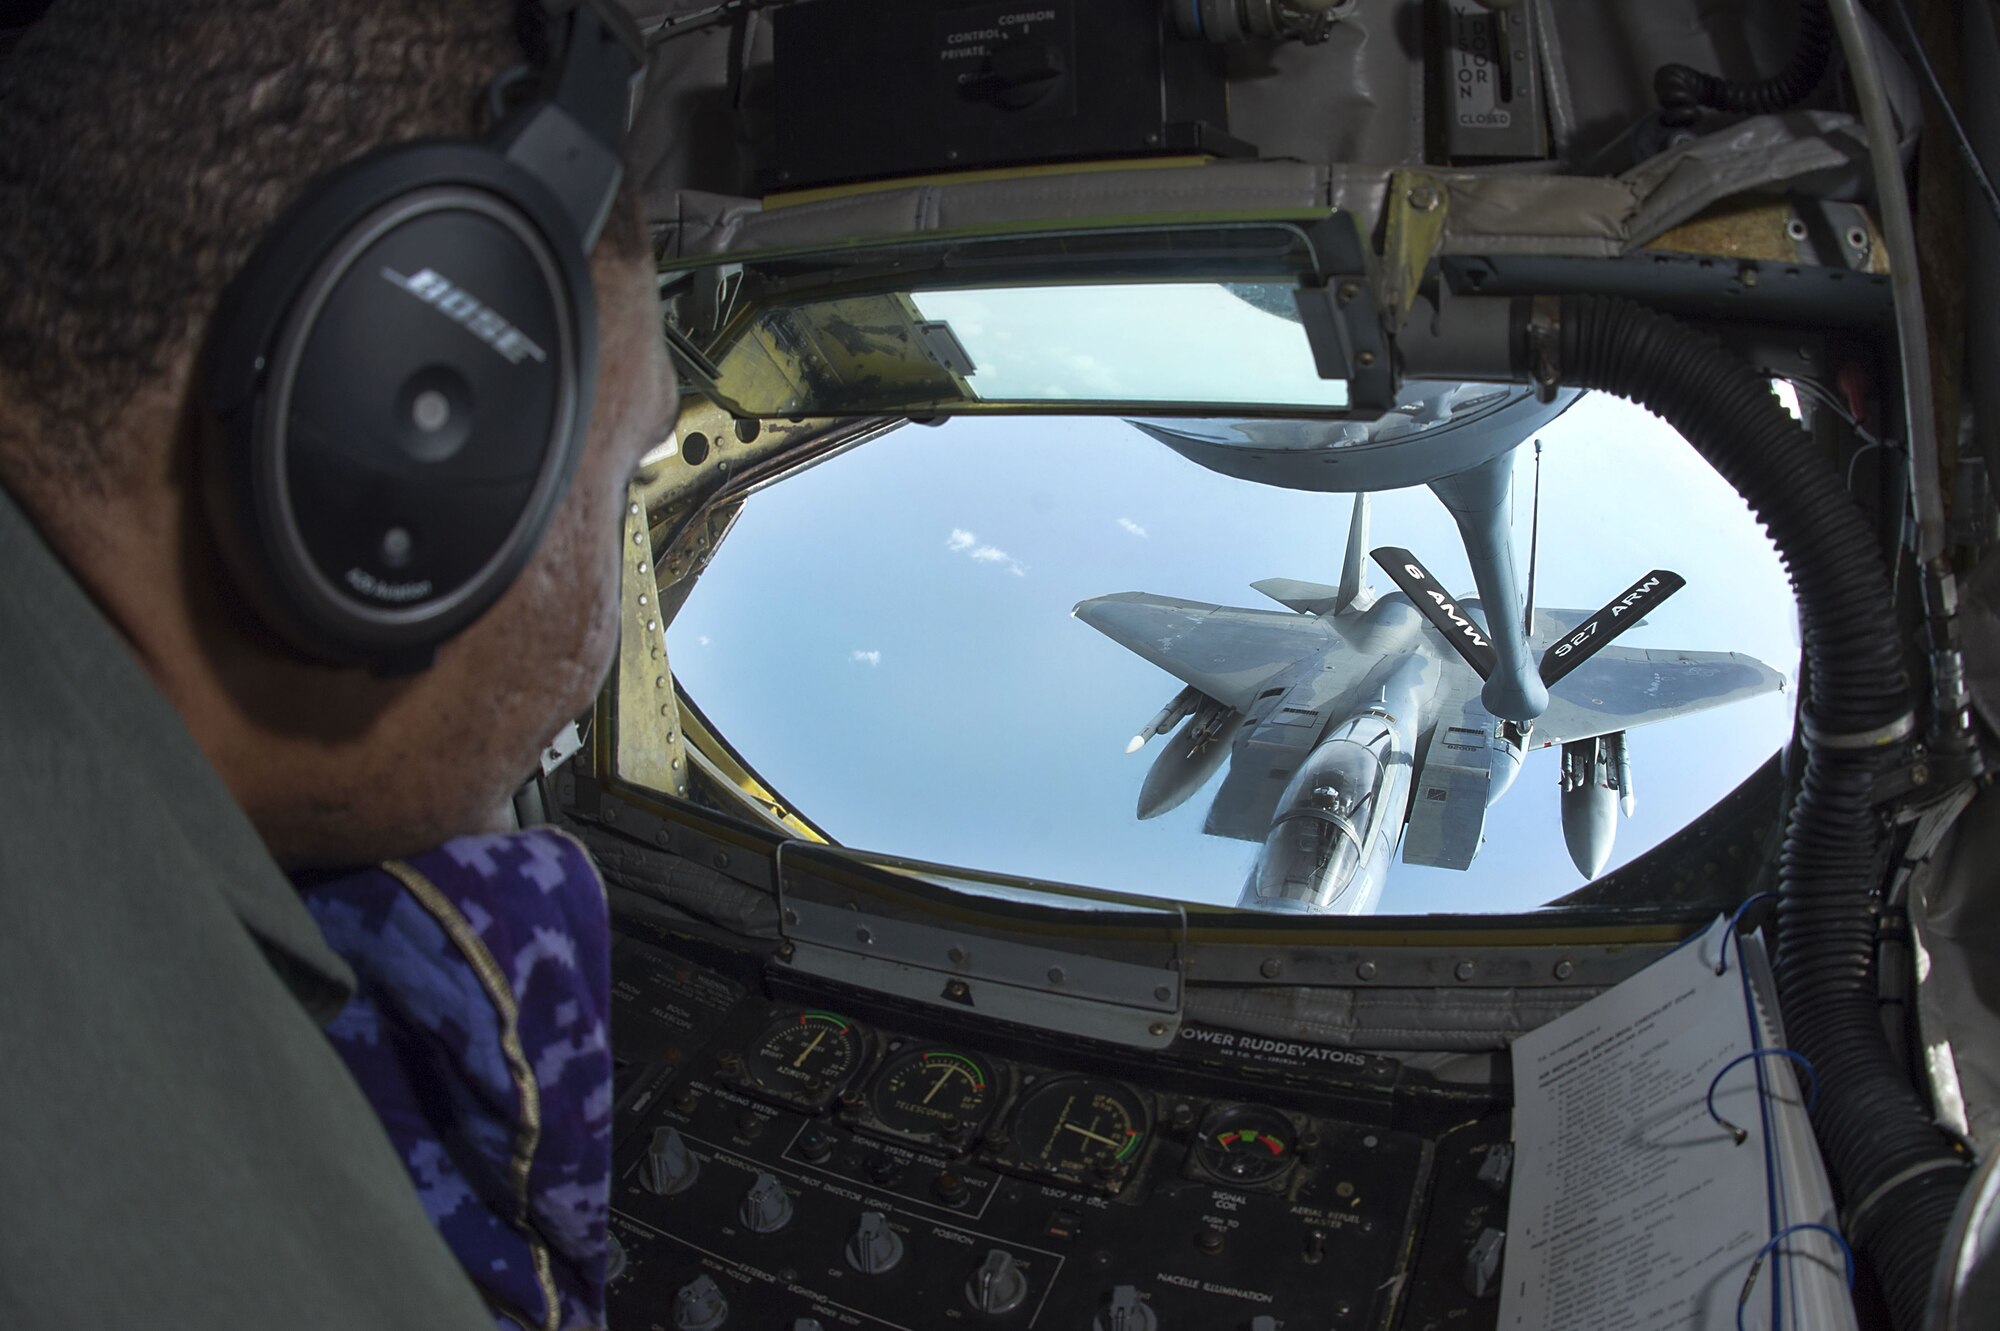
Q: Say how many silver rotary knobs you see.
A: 11